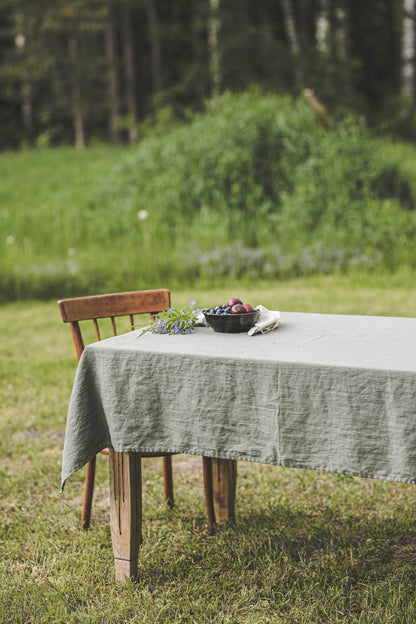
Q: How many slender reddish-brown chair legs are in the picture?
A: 3